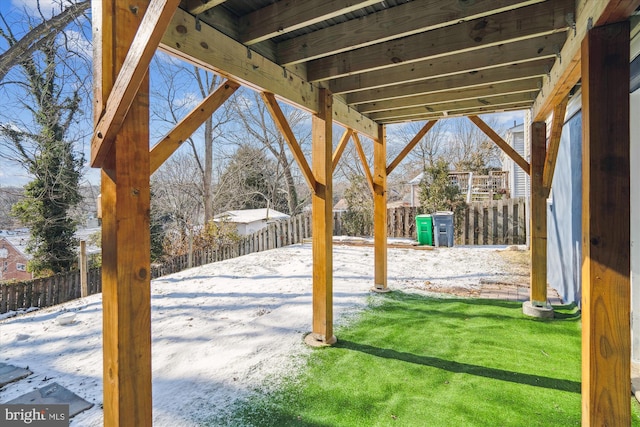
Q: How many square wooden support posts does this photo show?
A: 5